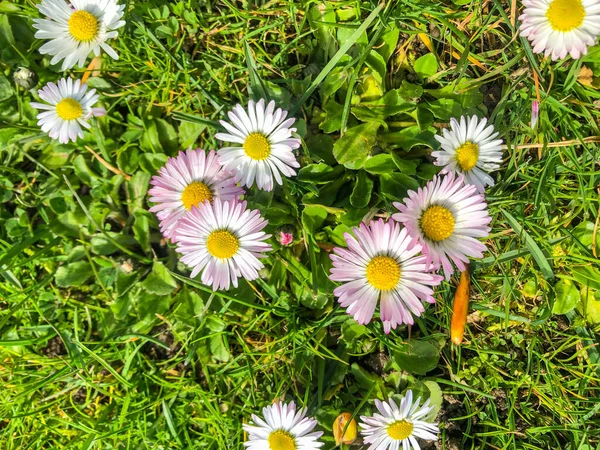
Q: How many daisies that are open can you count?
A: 11